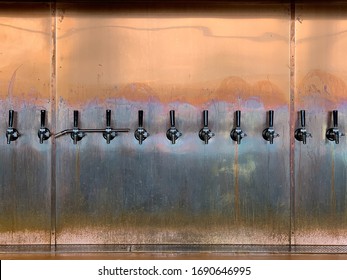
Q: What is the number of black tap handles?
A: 11